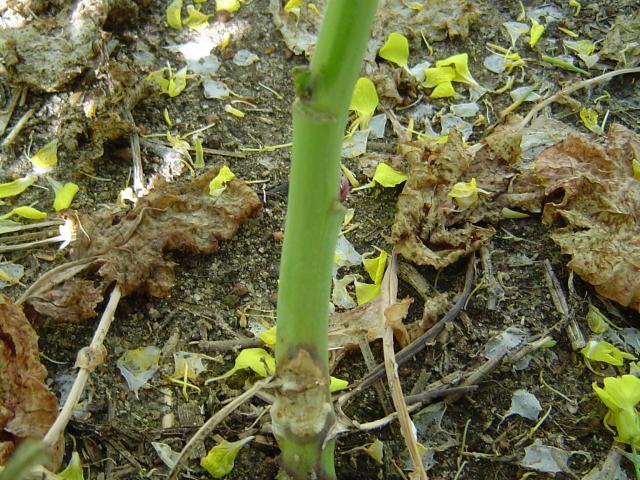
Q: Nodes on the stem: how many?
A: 3